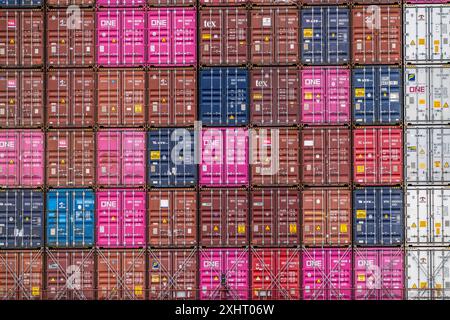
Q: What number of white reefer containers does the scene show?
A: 5